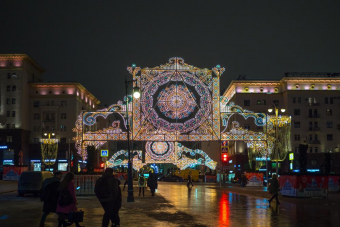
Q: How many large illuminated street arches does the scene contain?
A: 2